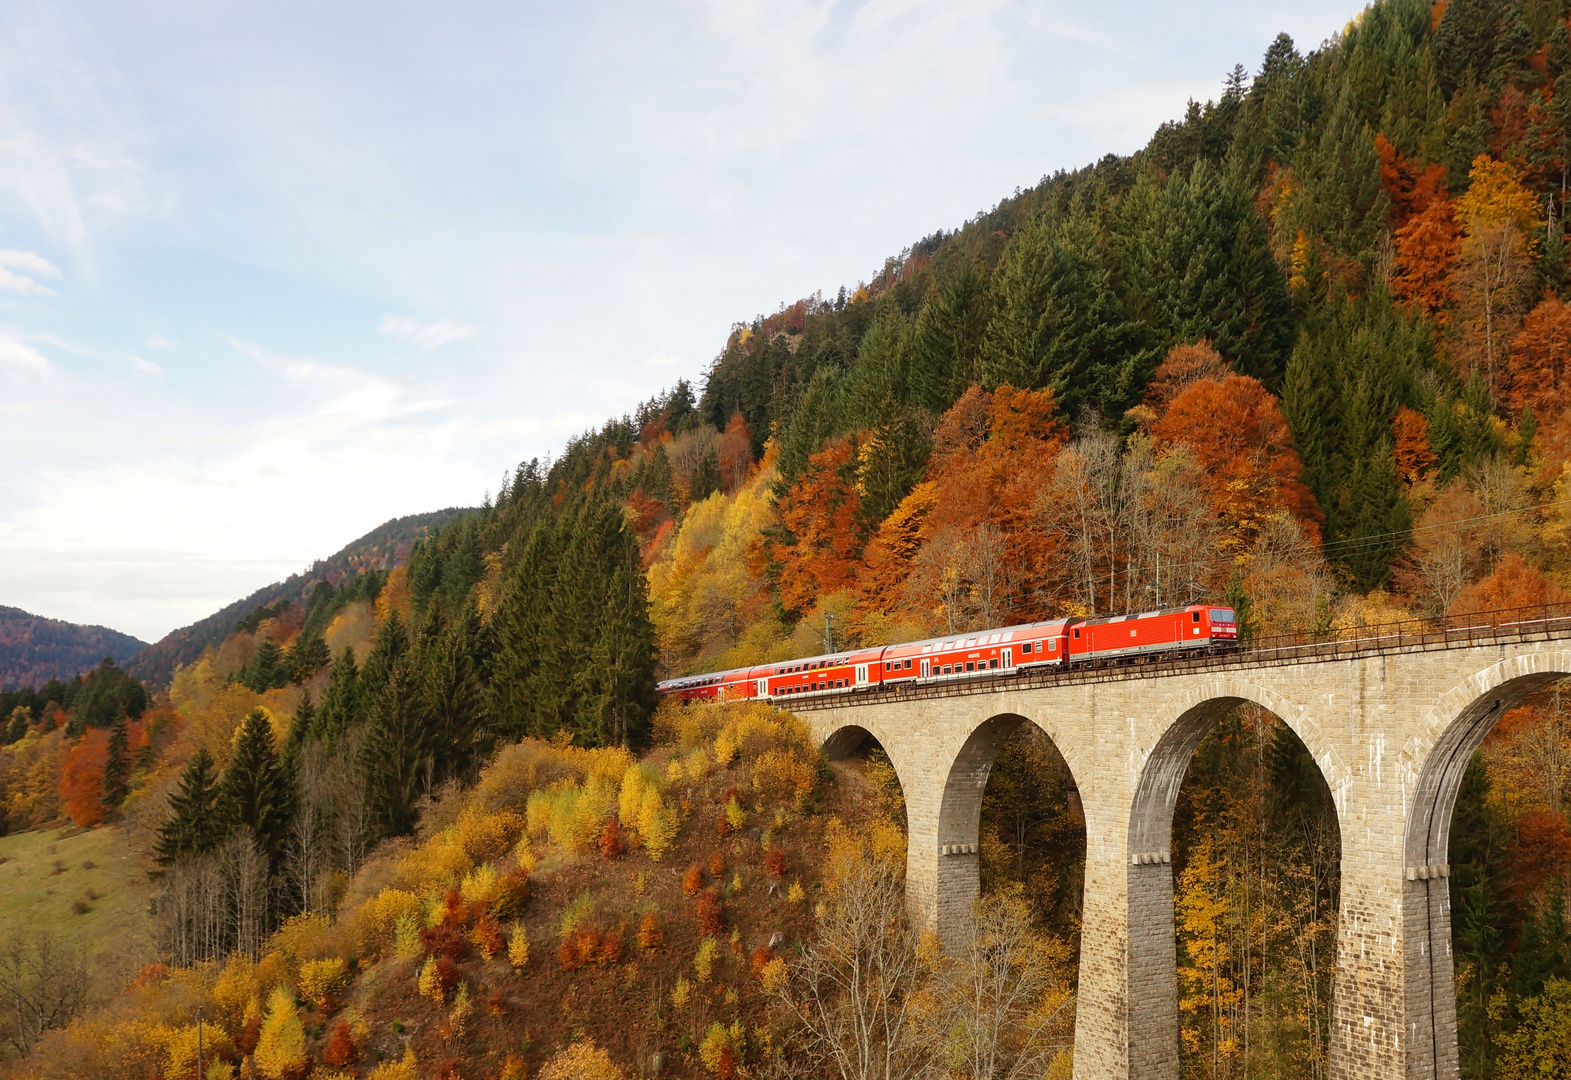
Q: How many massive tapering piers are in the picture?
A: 3